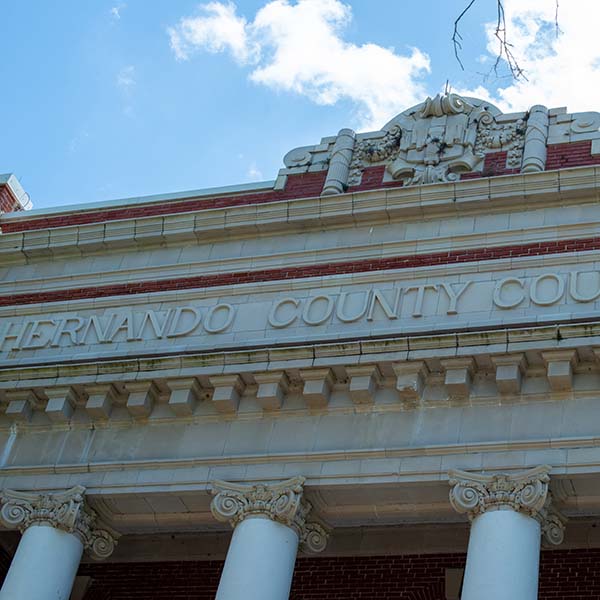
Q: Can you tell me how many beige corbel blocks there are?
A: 13